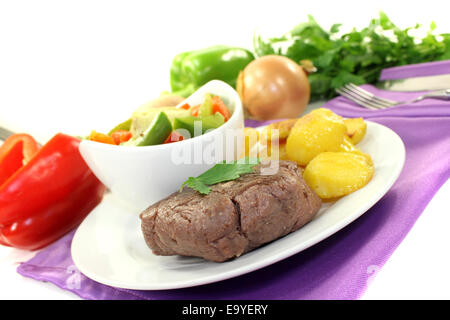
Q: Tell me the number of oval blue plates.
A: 0